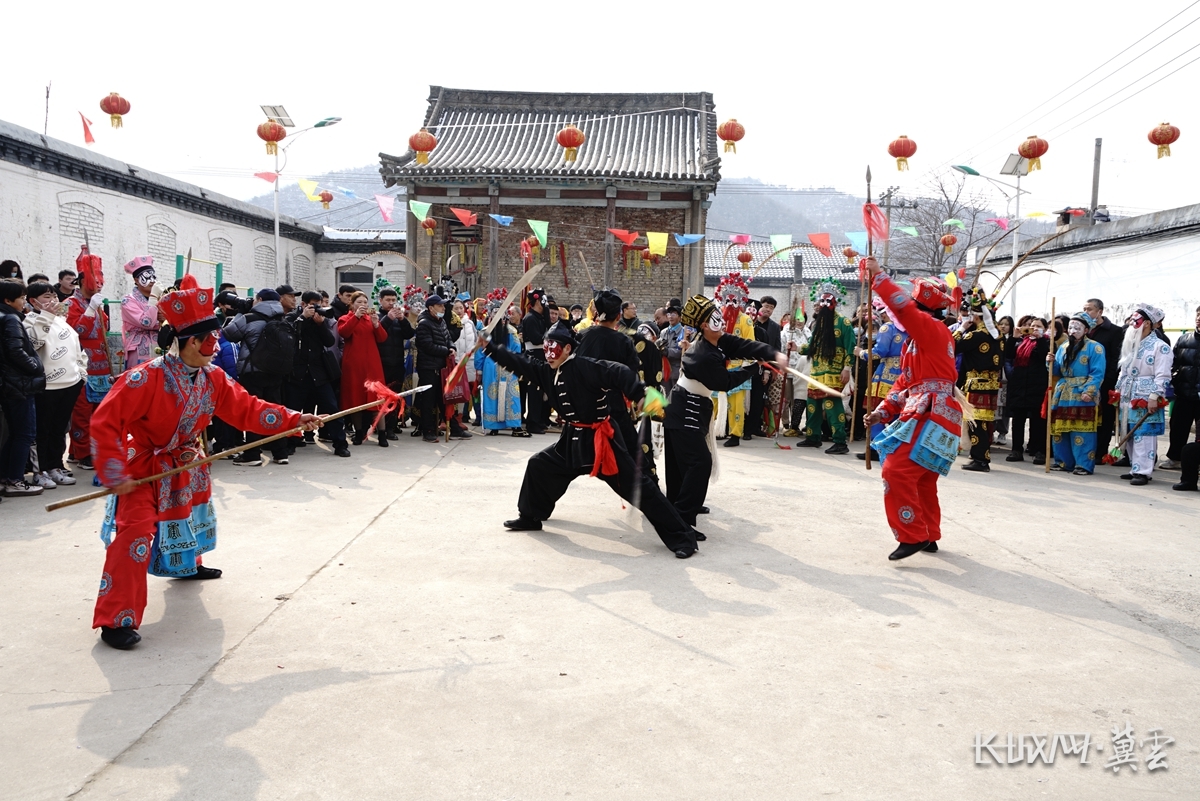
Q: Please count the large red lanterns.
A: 8